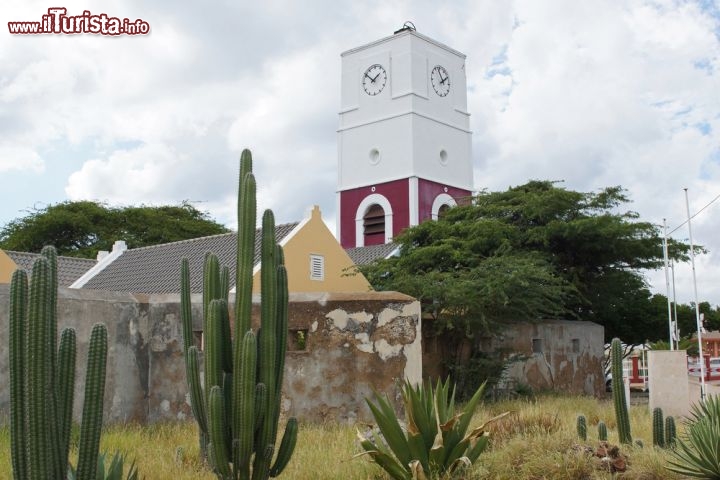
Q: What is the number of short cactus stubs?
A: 4